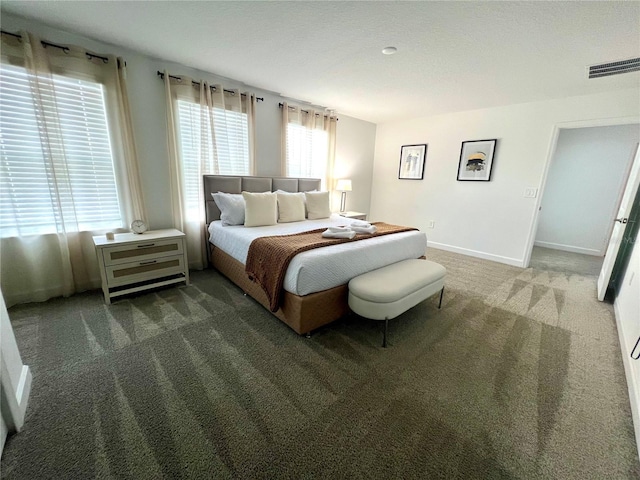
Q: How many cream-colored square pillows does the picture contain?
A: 3